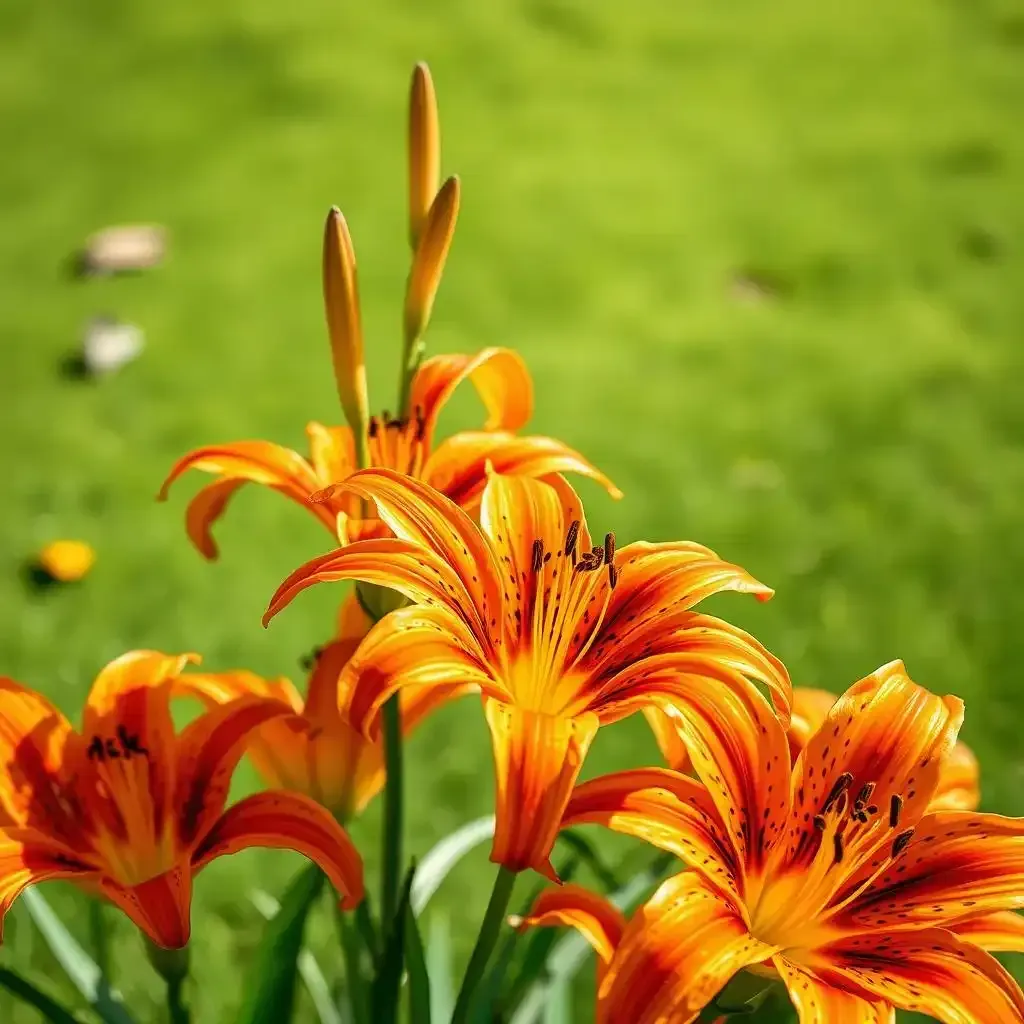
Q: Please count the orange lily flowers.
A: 5